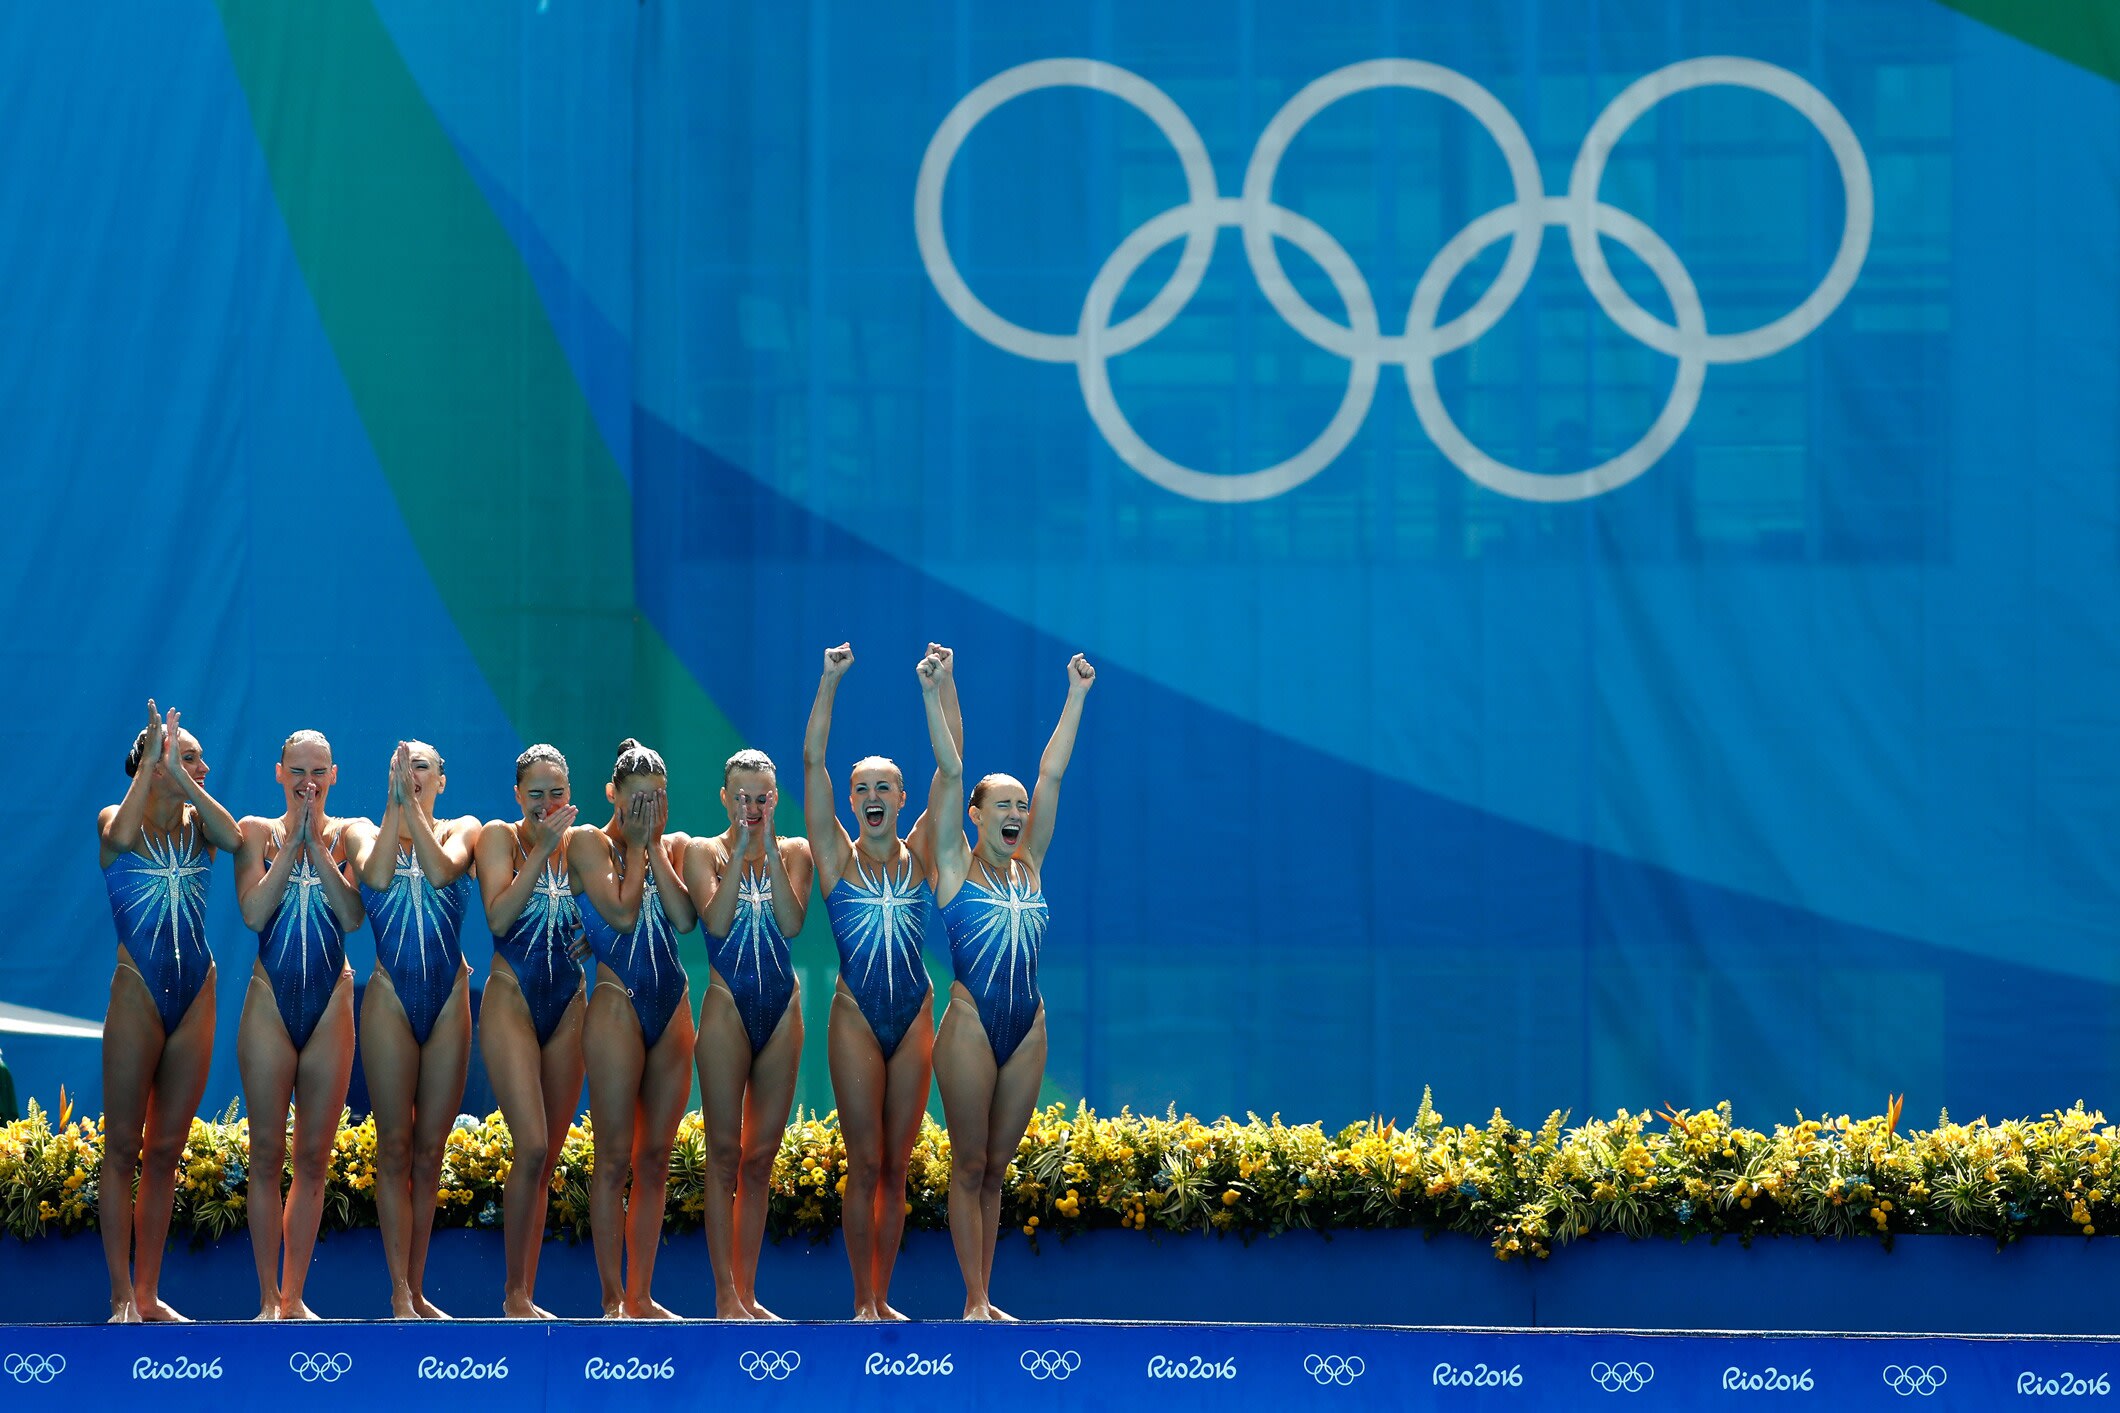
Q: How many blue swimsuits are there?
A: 8